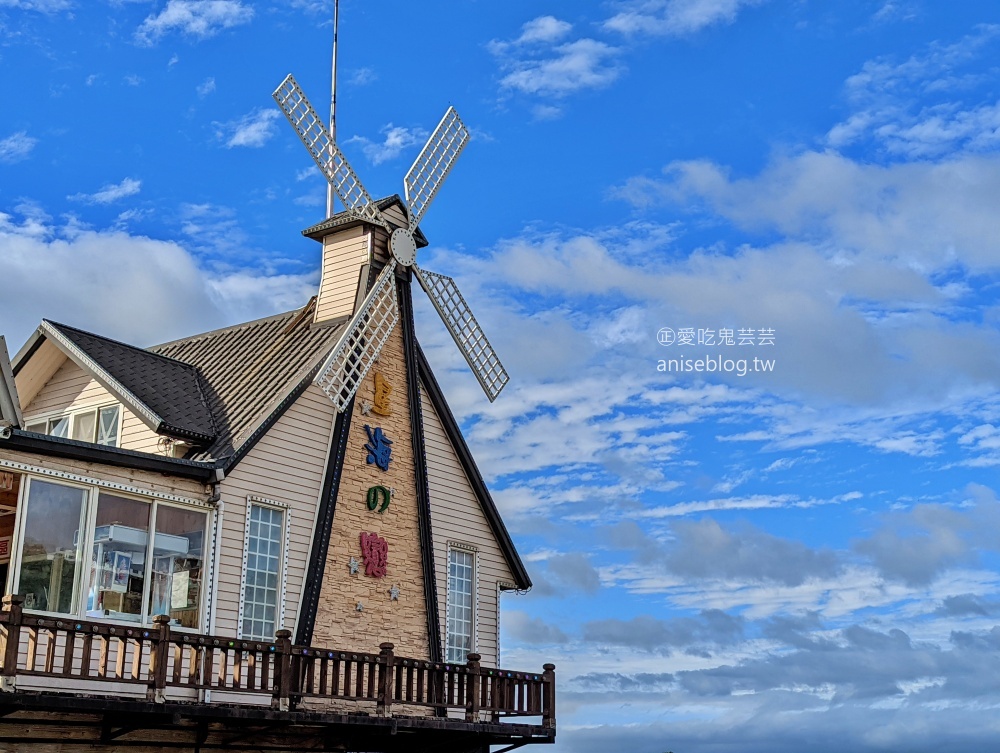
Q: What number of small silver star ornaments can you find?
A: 5